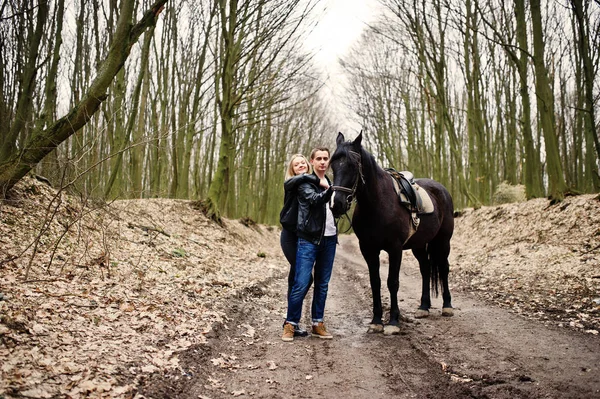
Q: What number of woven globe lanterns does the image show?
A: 0